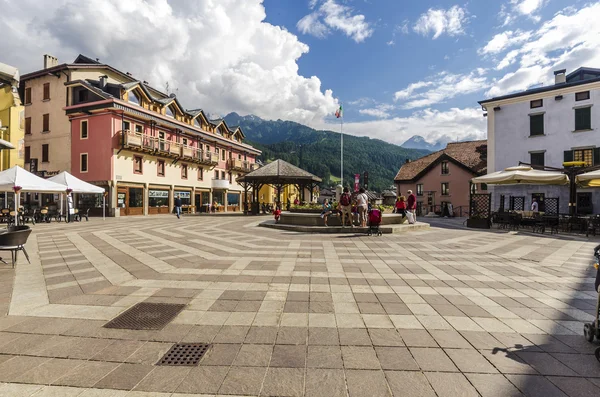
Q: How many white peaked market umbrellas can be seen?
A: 2